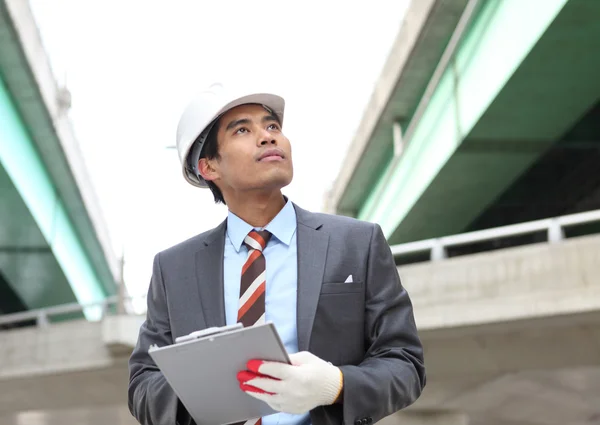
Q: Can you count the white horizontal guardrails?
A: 2